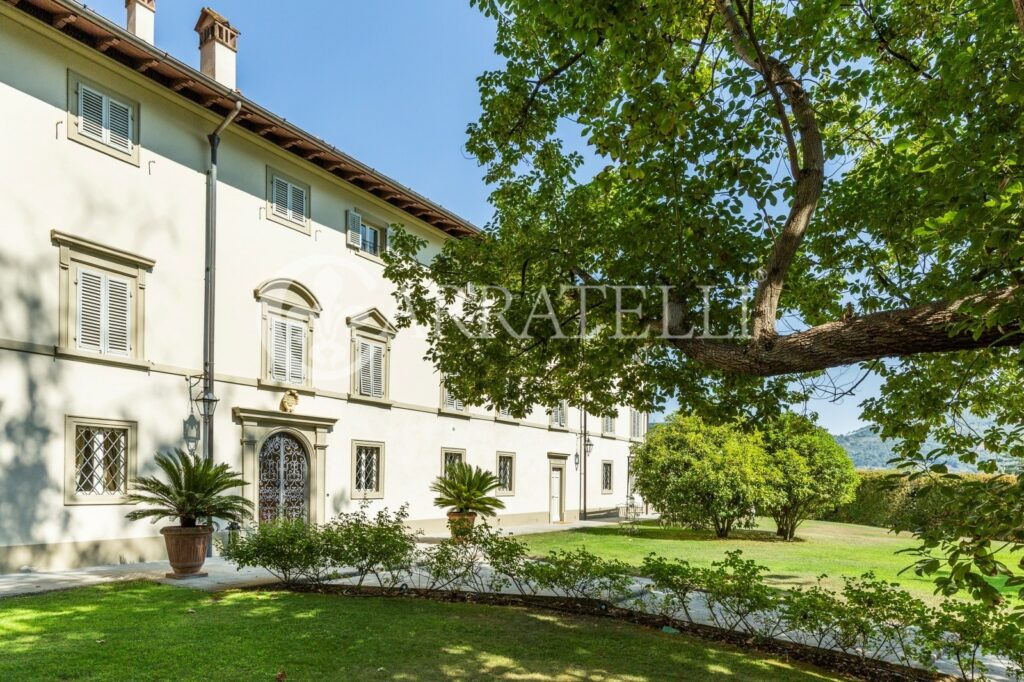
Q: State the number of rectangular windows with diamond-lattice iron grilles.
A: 5